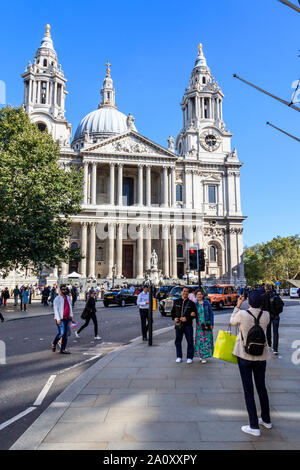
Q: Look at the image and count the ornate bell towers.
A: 2